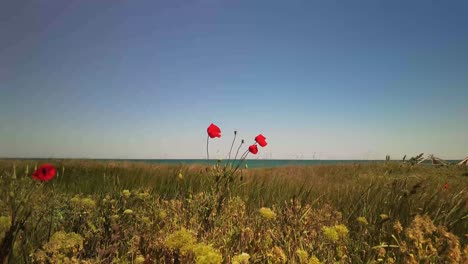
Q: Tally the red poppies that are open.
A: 4